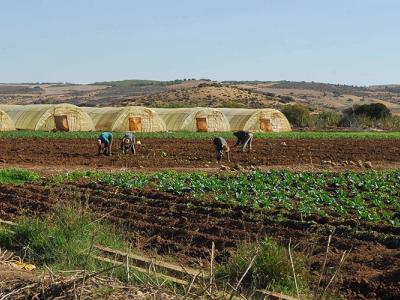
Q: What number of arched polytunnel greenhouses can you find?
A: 5